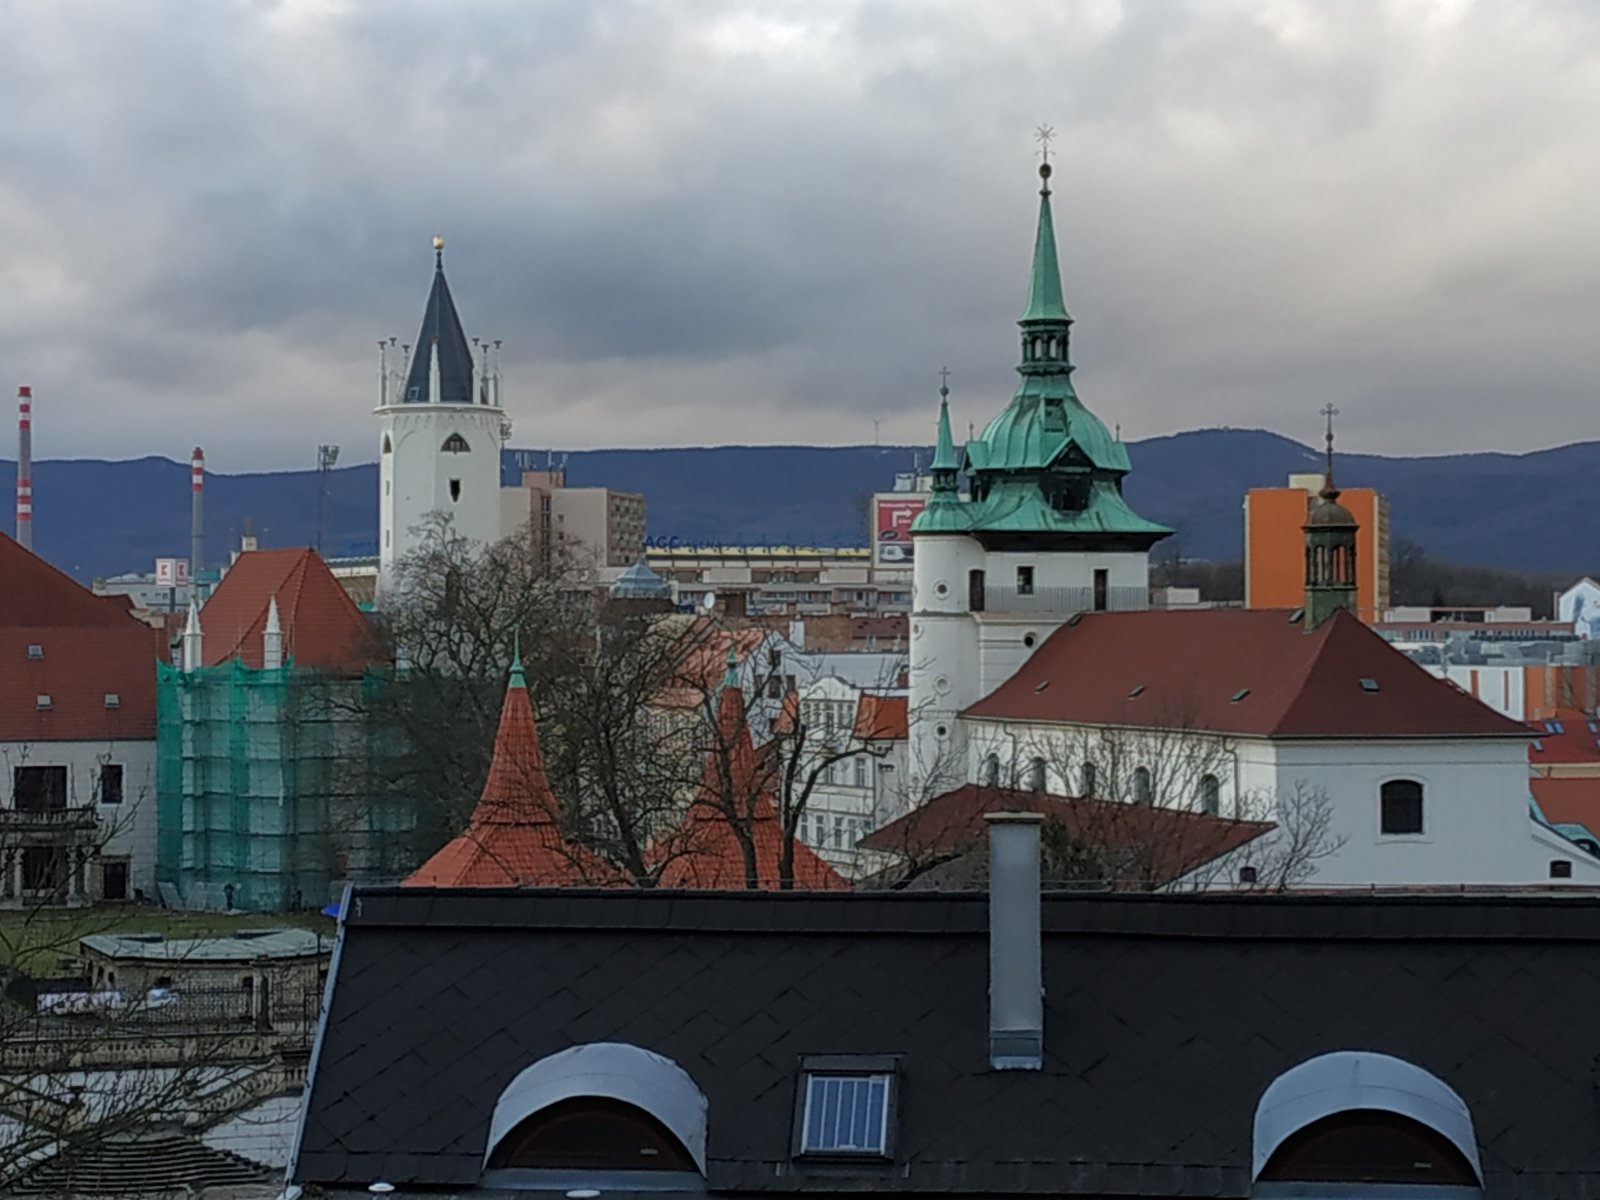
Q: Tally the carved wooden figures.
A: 0